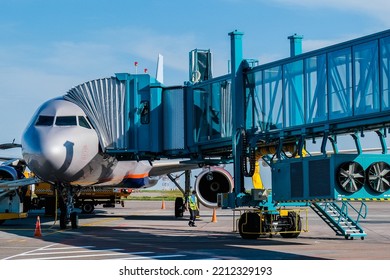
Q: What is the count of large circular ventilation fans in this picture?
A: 2